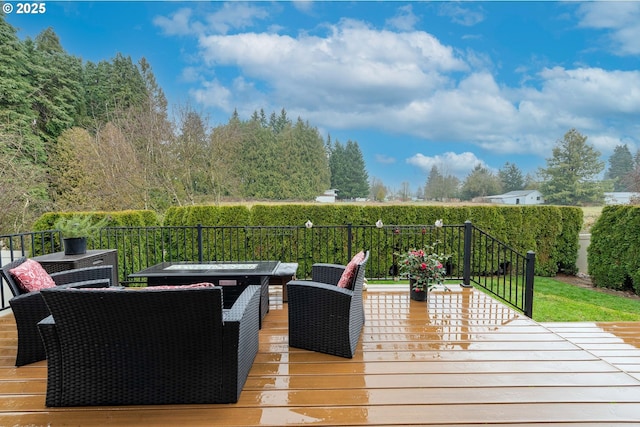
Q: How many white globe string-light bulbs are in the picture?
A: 3